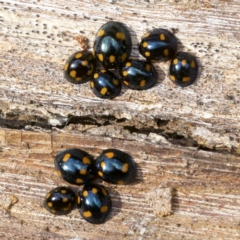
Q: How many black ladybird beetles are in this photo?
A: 10